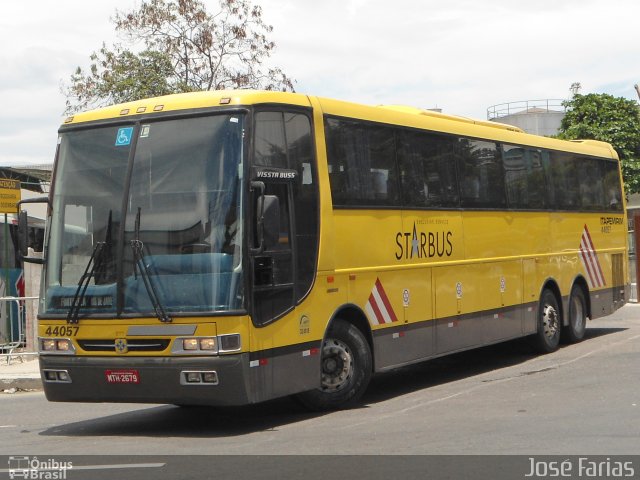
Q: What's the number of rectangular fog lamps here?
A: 4